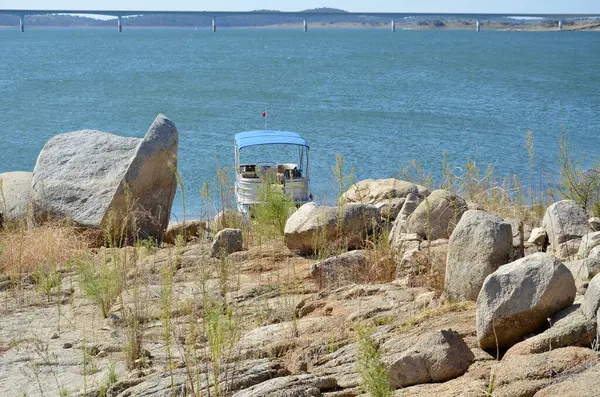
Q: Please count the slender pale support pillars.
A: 7